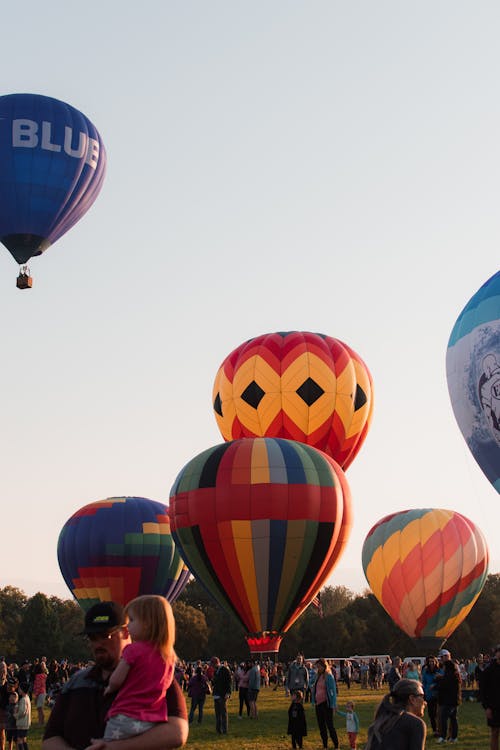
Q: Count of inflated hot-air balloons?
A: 6